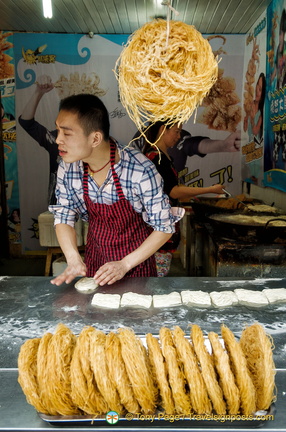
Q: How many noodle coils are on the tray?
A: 14